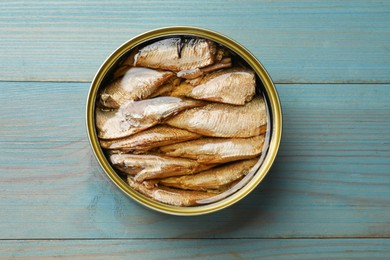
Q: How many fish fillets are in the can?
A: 10